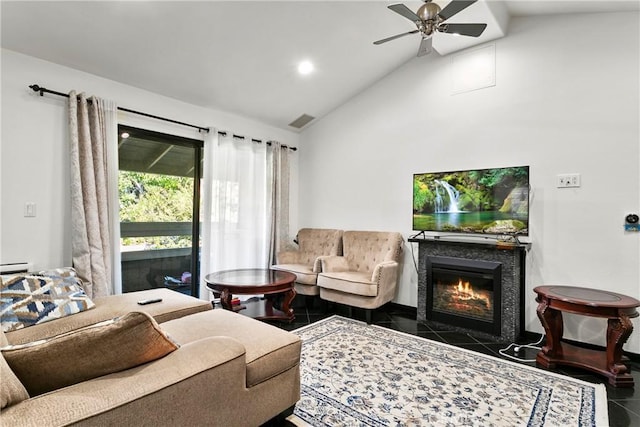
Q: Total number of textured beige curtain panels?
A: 2